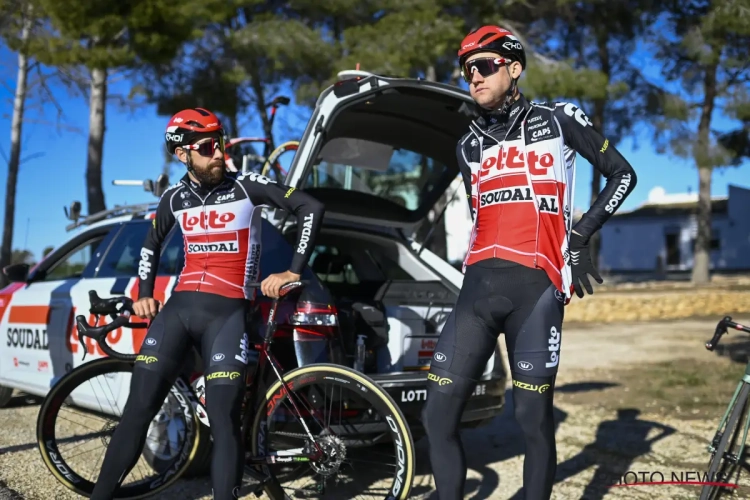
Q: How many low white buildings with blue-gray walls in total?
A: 1